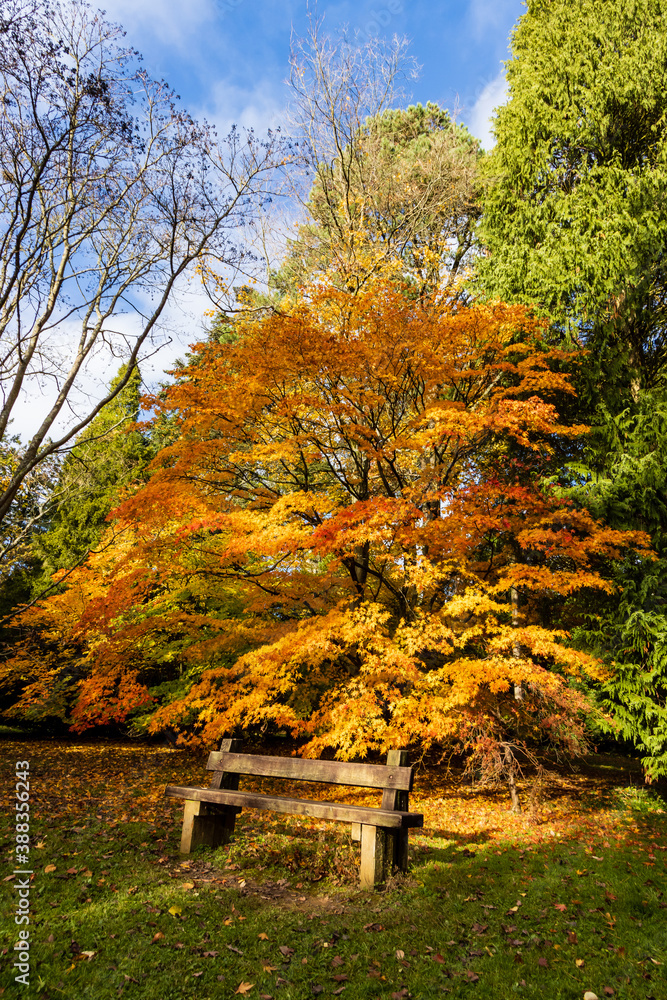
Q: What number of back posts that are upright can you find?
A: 2